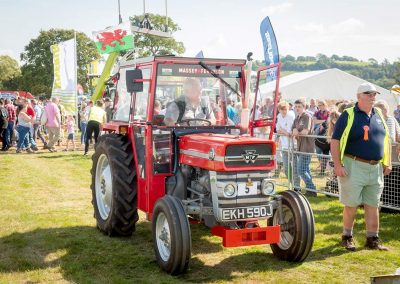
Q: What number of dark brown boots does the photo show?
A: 2